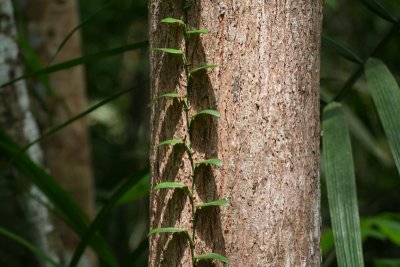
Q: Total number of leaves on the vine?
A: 12